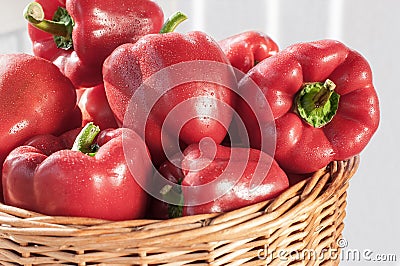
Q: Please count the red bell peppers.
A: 8